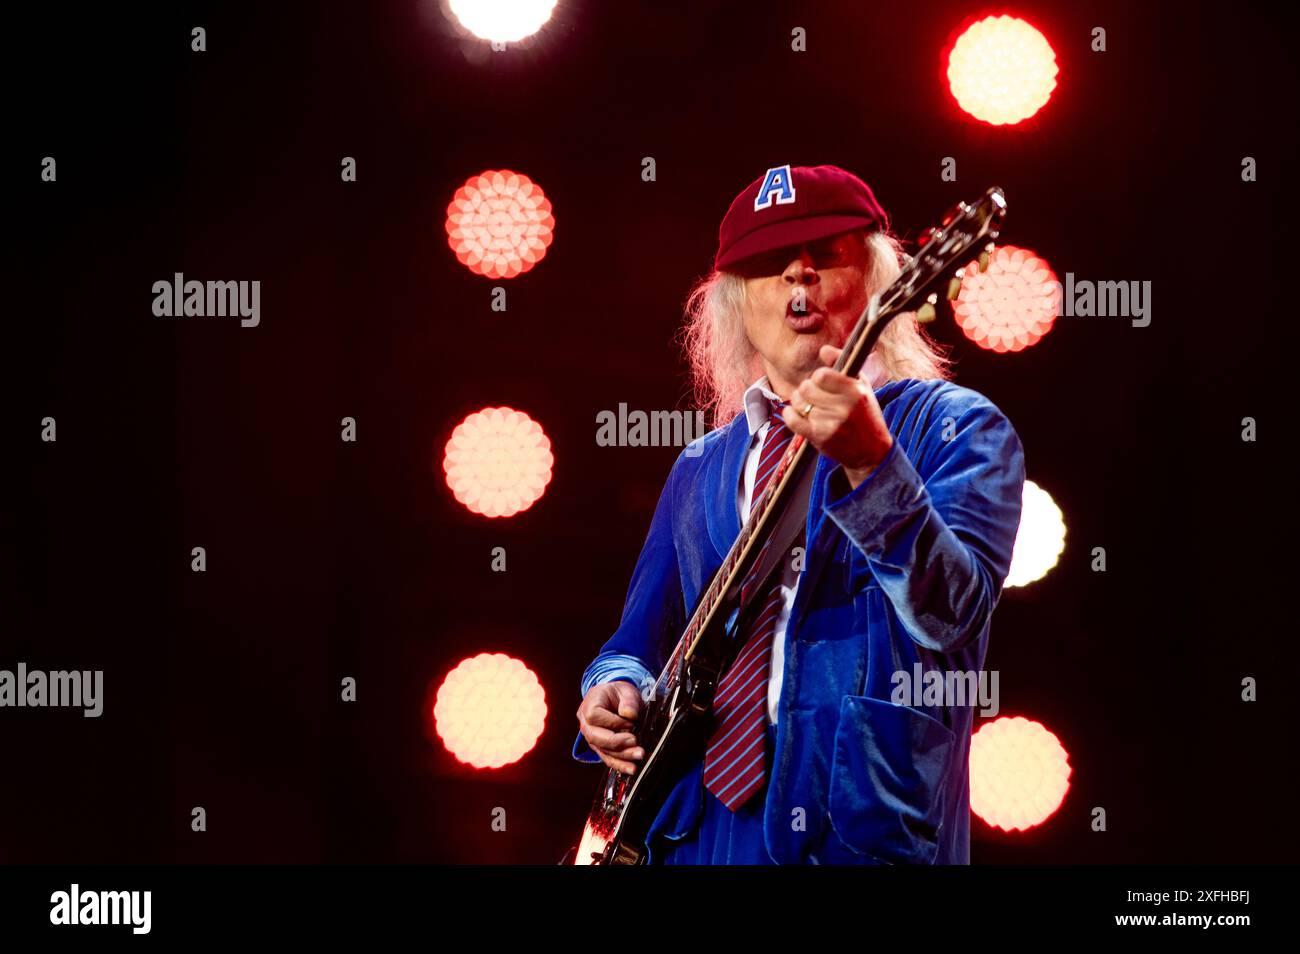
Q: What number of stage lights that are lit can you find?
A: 8